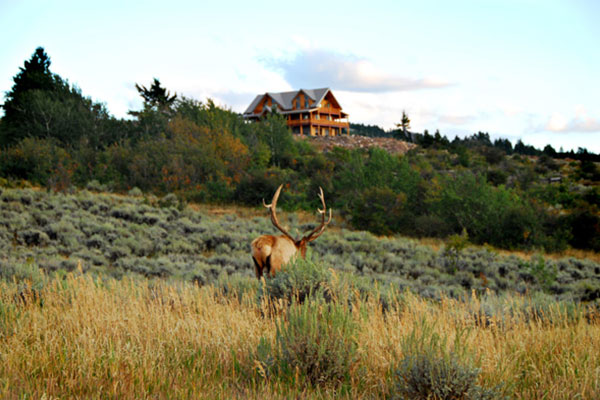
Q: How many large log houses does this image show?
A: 1